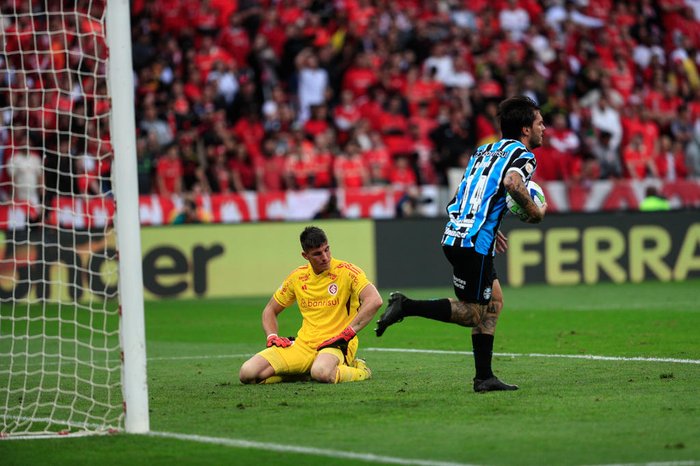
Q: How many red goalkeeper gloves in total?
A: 2